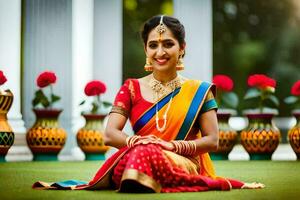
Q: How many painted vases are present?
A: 6